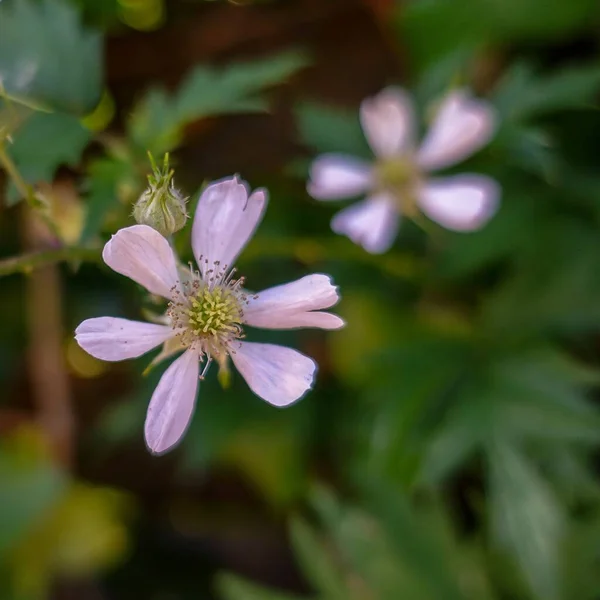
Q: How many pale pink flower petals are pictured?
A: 11